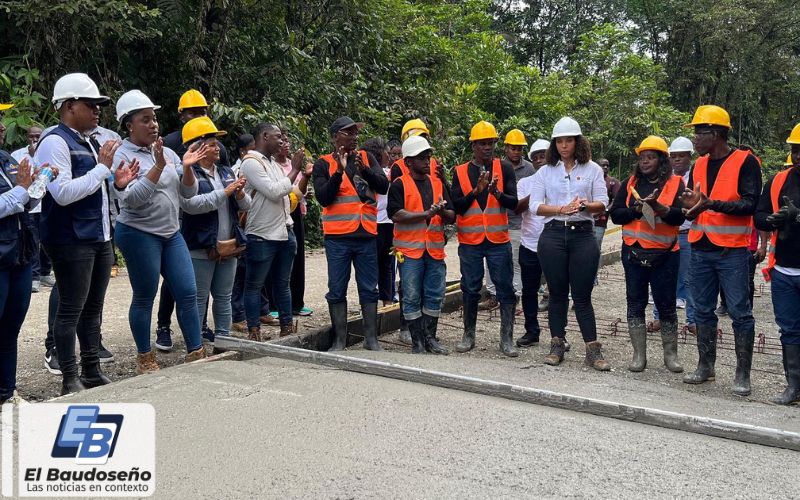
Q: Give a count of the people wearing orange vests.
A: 7